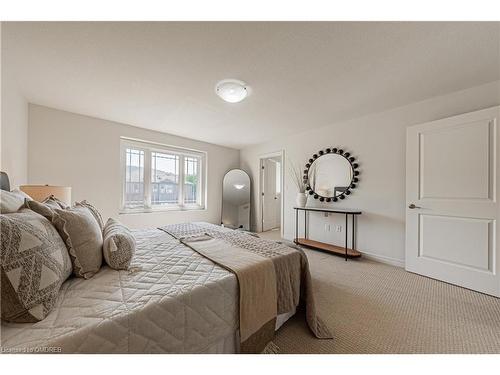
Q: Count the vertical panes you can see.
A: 3